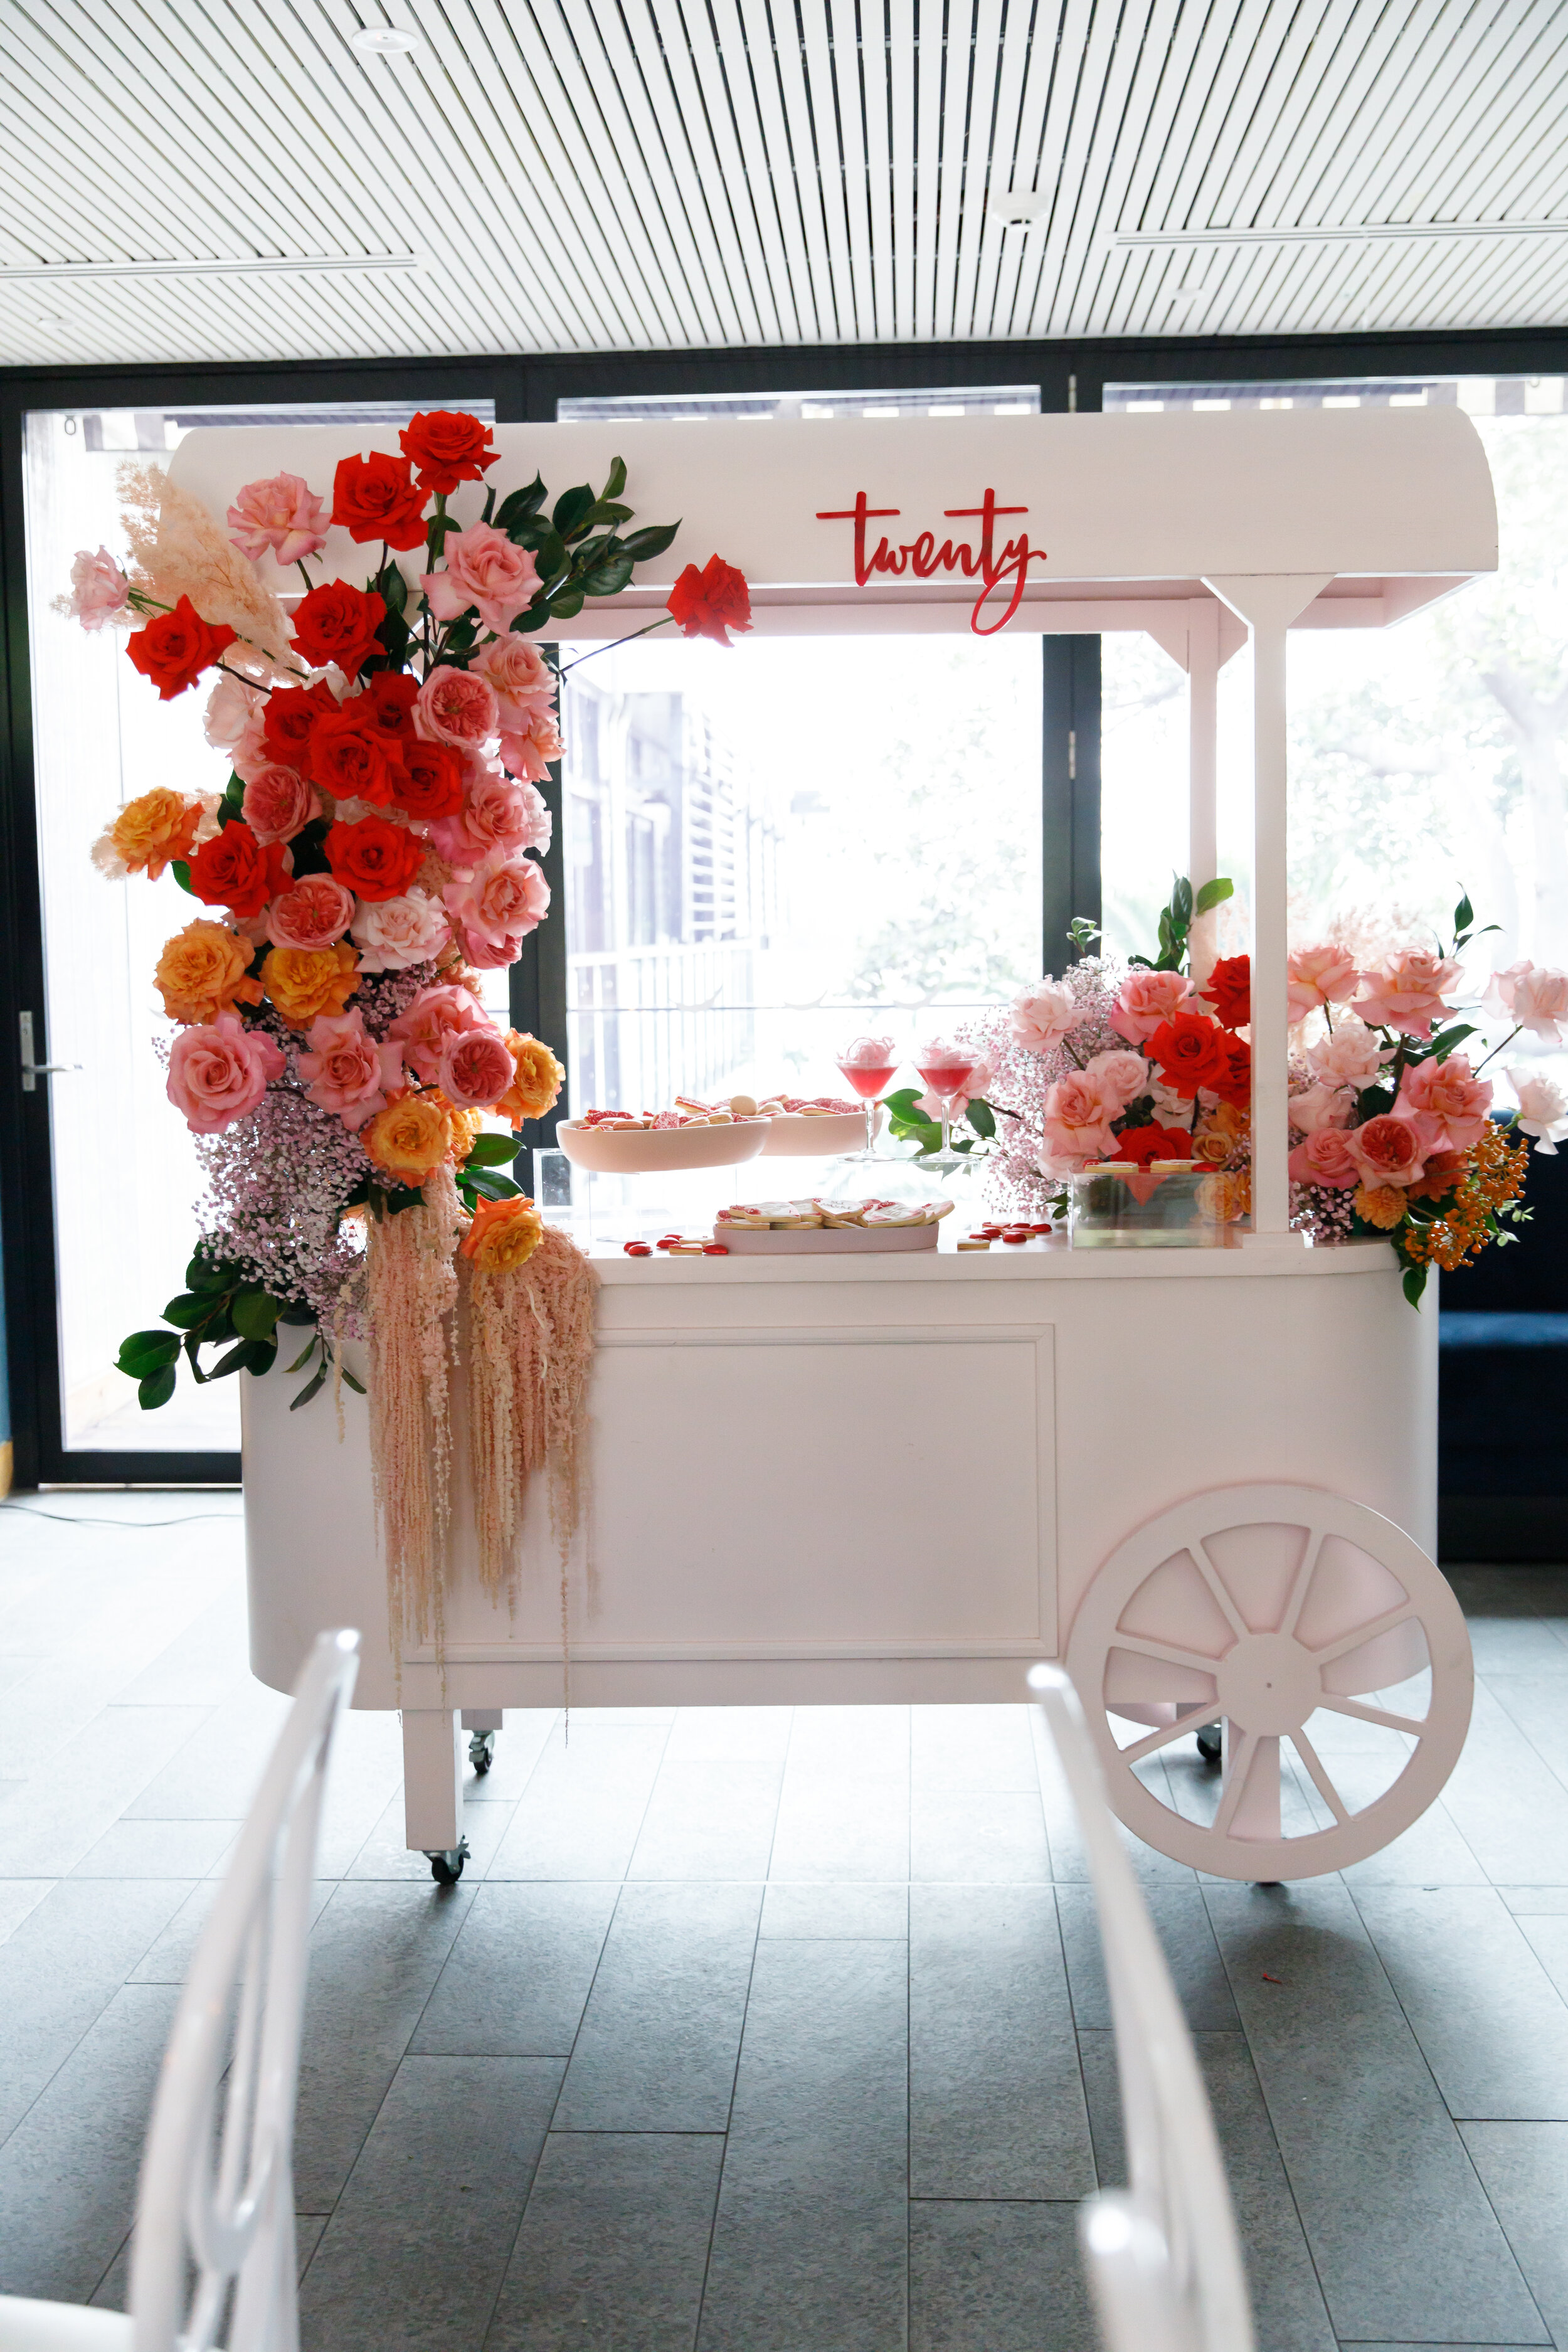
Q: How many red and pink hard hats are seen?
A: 0